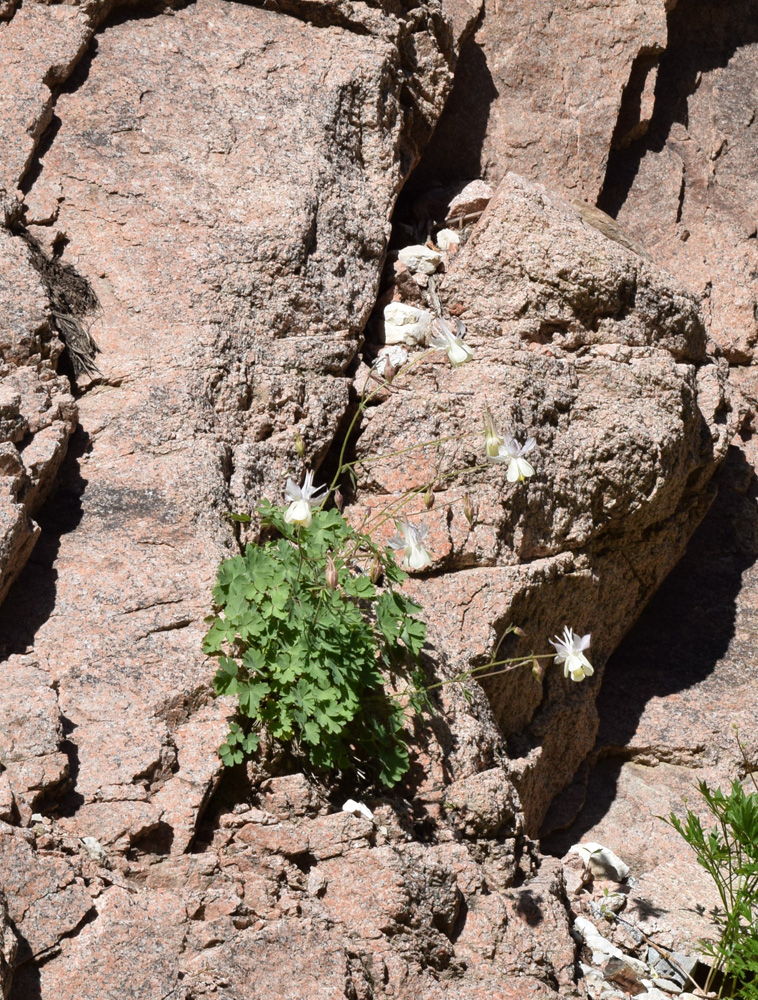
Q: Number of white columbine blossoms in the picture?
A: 5